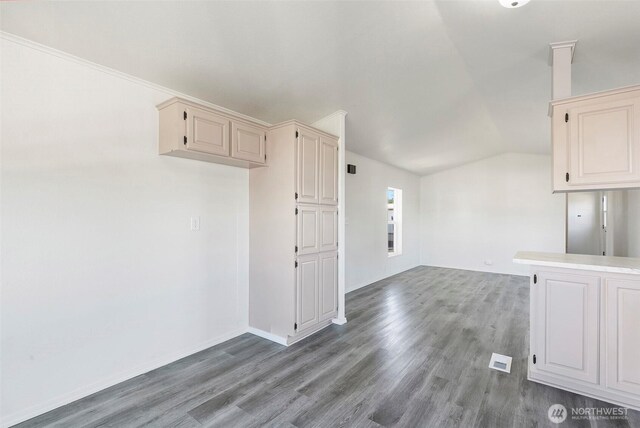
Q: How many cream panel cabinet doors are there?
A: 11